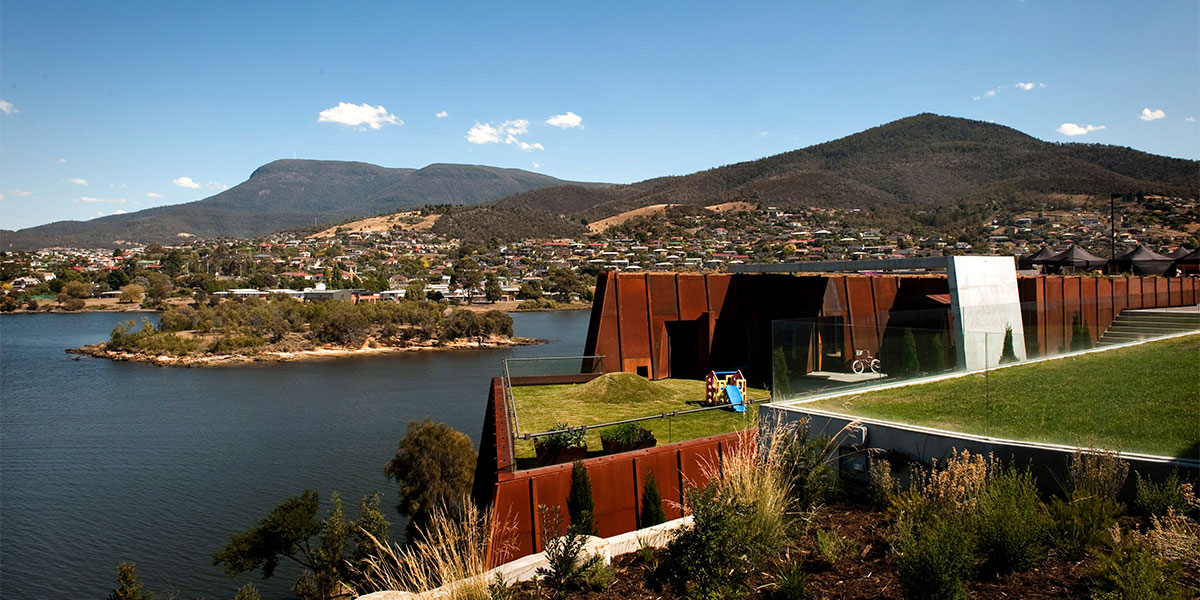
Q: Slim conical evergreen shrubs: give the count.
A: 8